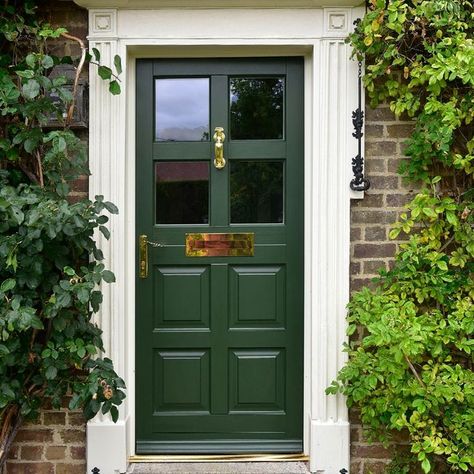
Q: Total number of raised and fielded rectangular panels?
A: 4